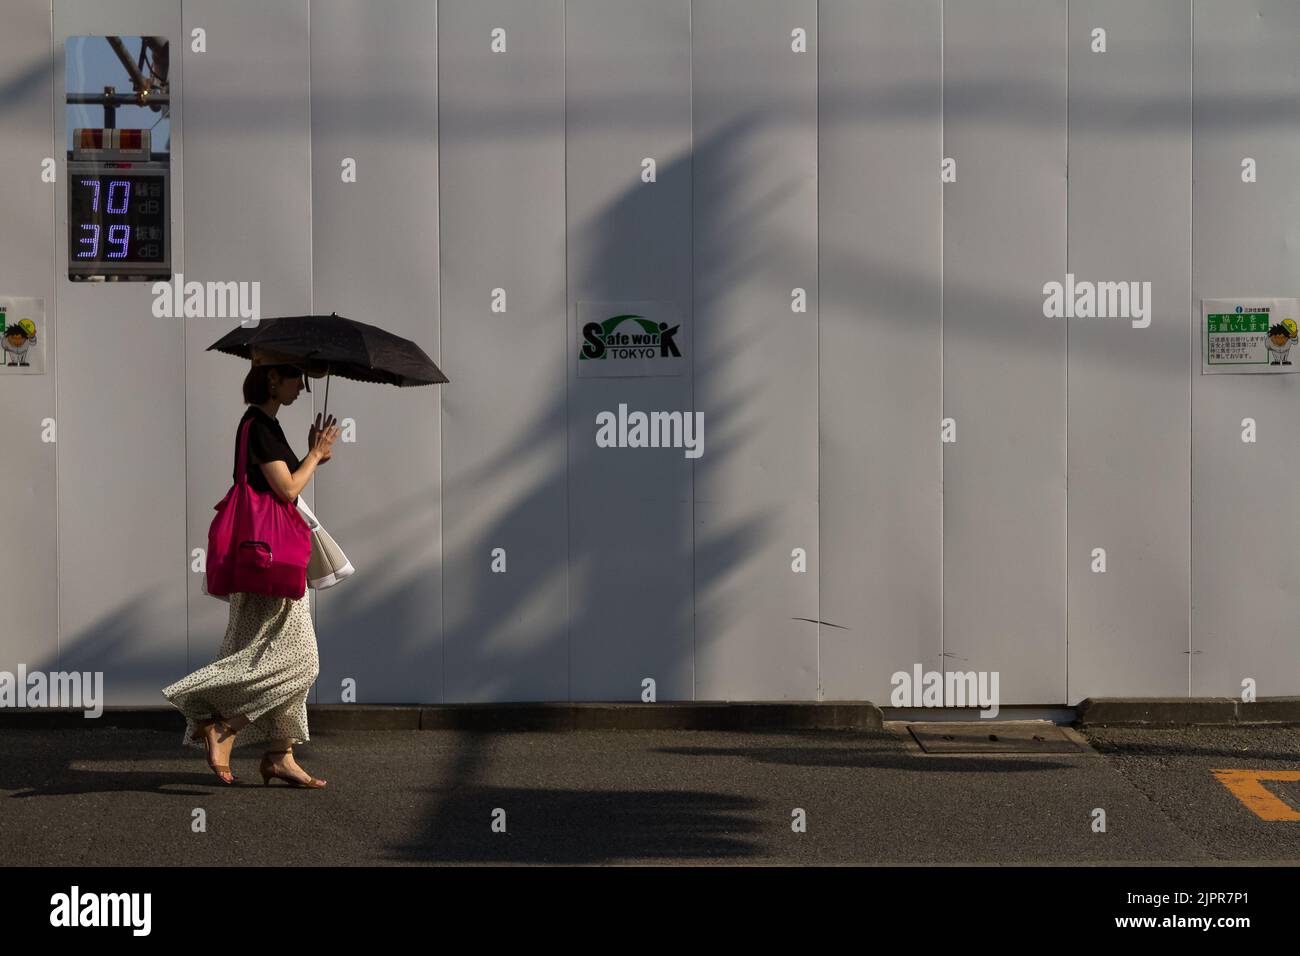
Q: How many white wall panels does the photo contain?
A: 11